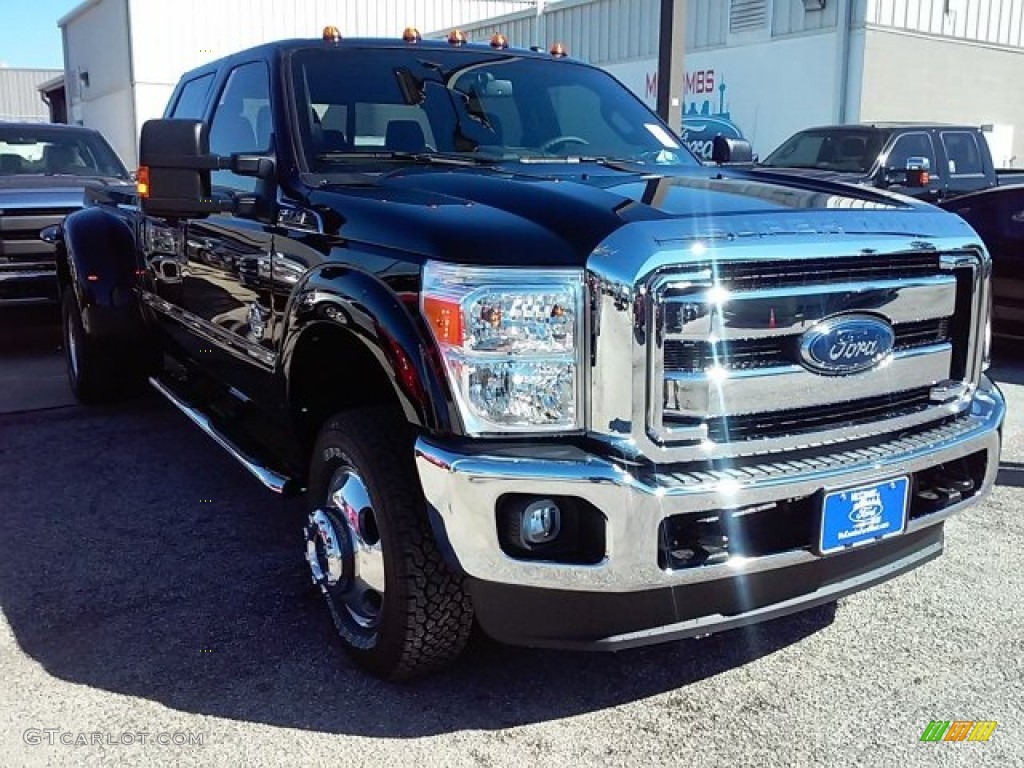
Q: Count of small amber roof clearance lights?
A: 5